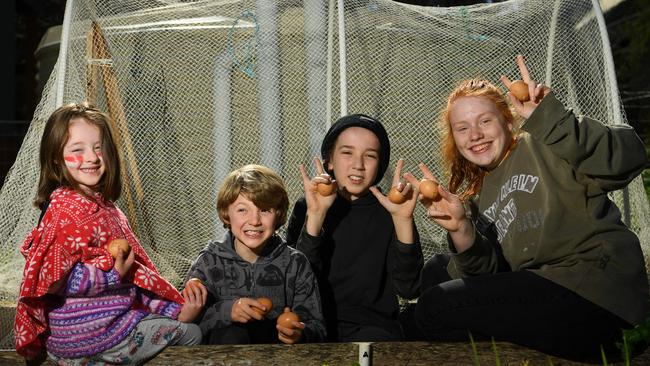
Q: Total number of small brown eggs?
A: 8